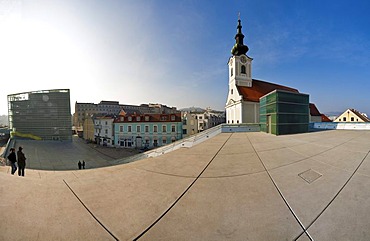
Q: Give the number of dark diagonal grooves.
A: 4